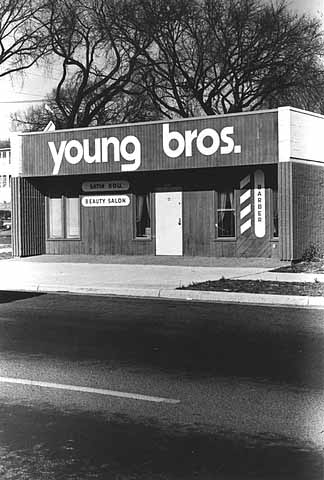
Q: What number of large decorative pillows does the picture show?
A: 0